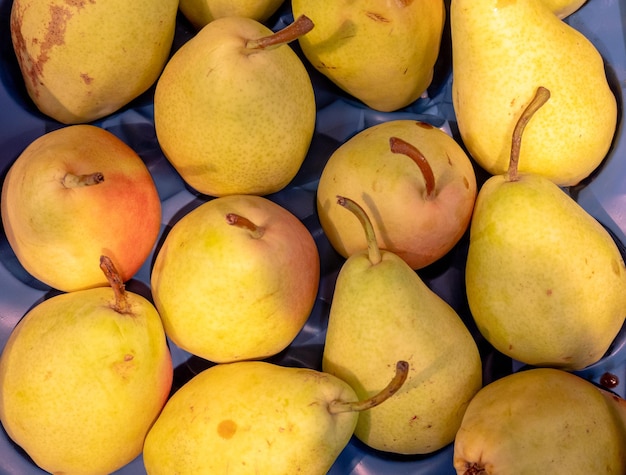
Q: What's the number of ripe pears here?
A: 14